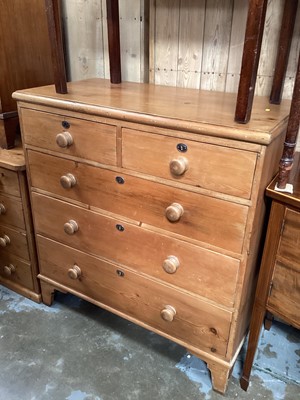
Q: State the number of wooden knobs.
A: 11